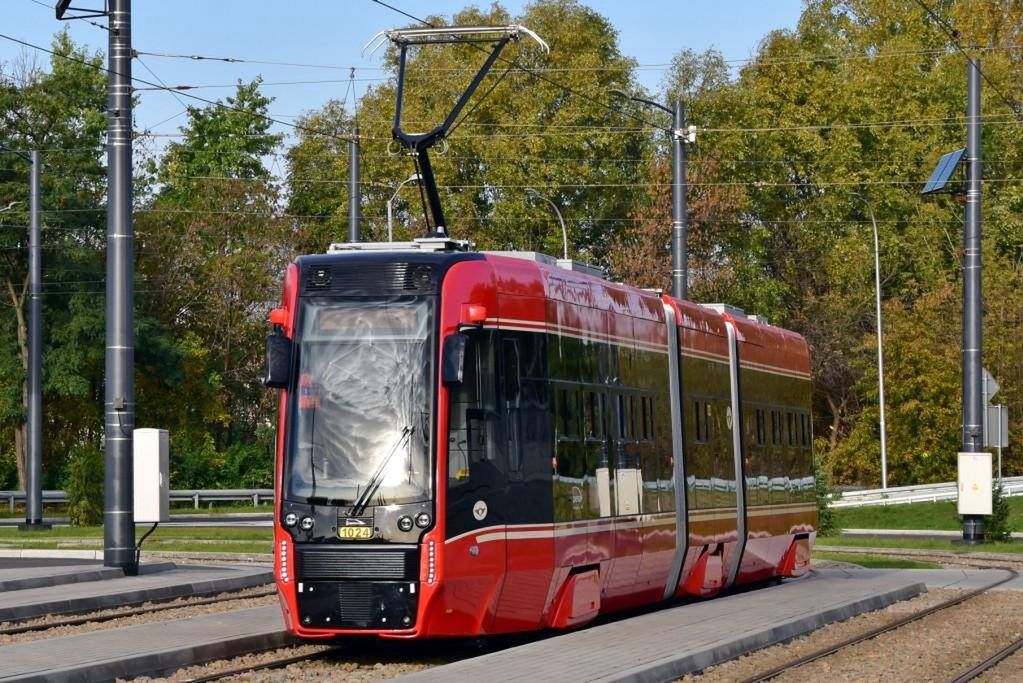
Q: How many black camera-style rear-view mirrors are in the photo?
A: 2